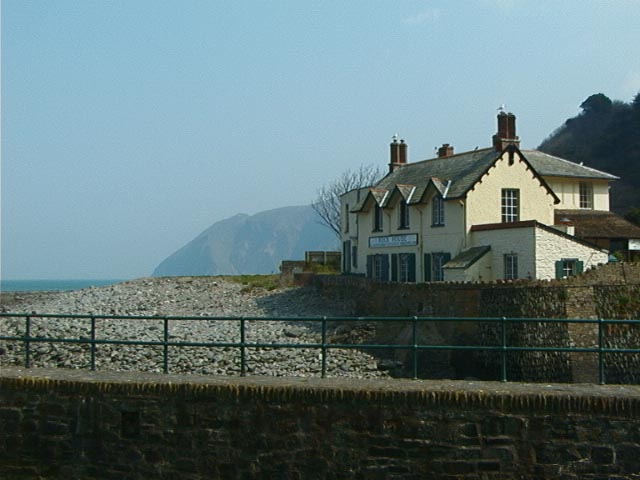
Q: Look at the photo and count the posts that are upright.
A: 8